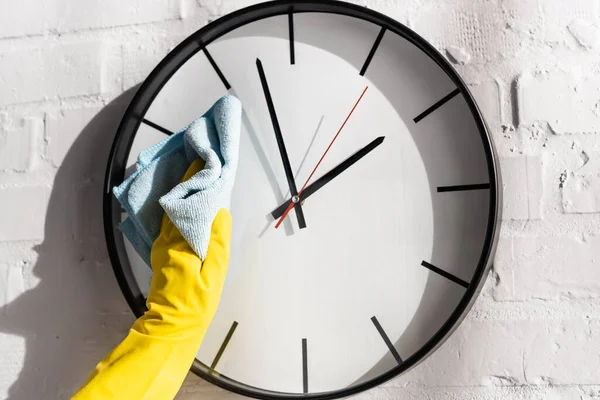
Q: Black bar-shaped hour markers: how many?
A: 10